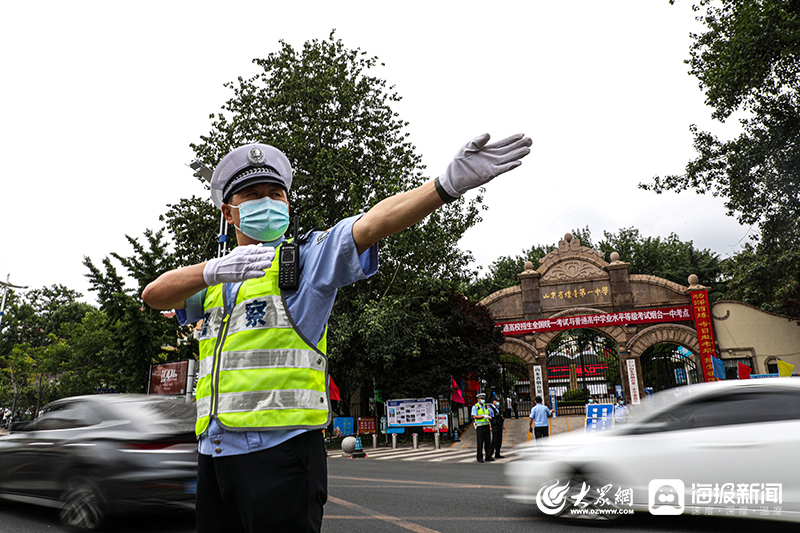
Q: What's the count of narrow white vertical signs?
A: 2